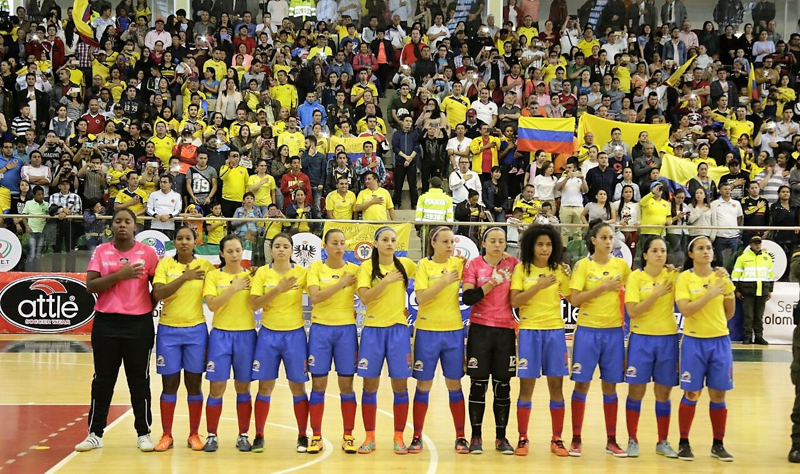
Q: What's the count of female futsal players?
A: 12